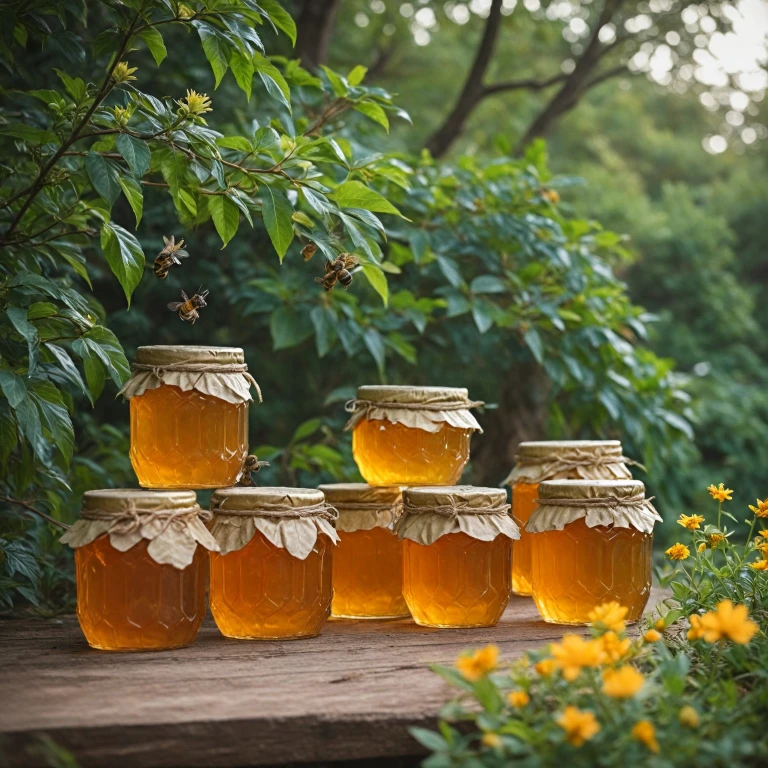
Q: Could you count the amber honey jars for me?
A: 8